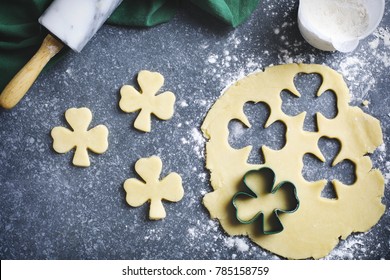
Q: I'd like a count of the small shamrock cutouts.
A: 3